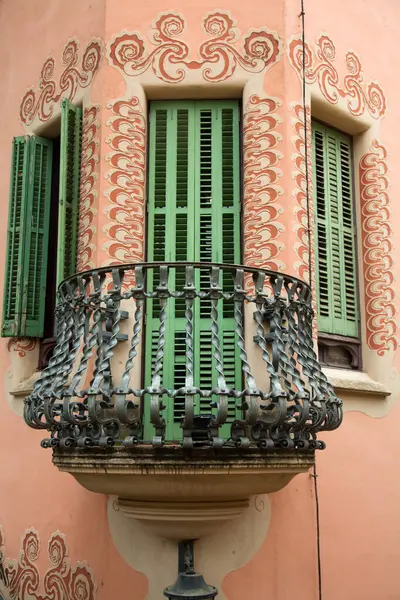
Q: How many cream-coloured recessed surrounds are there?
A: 3